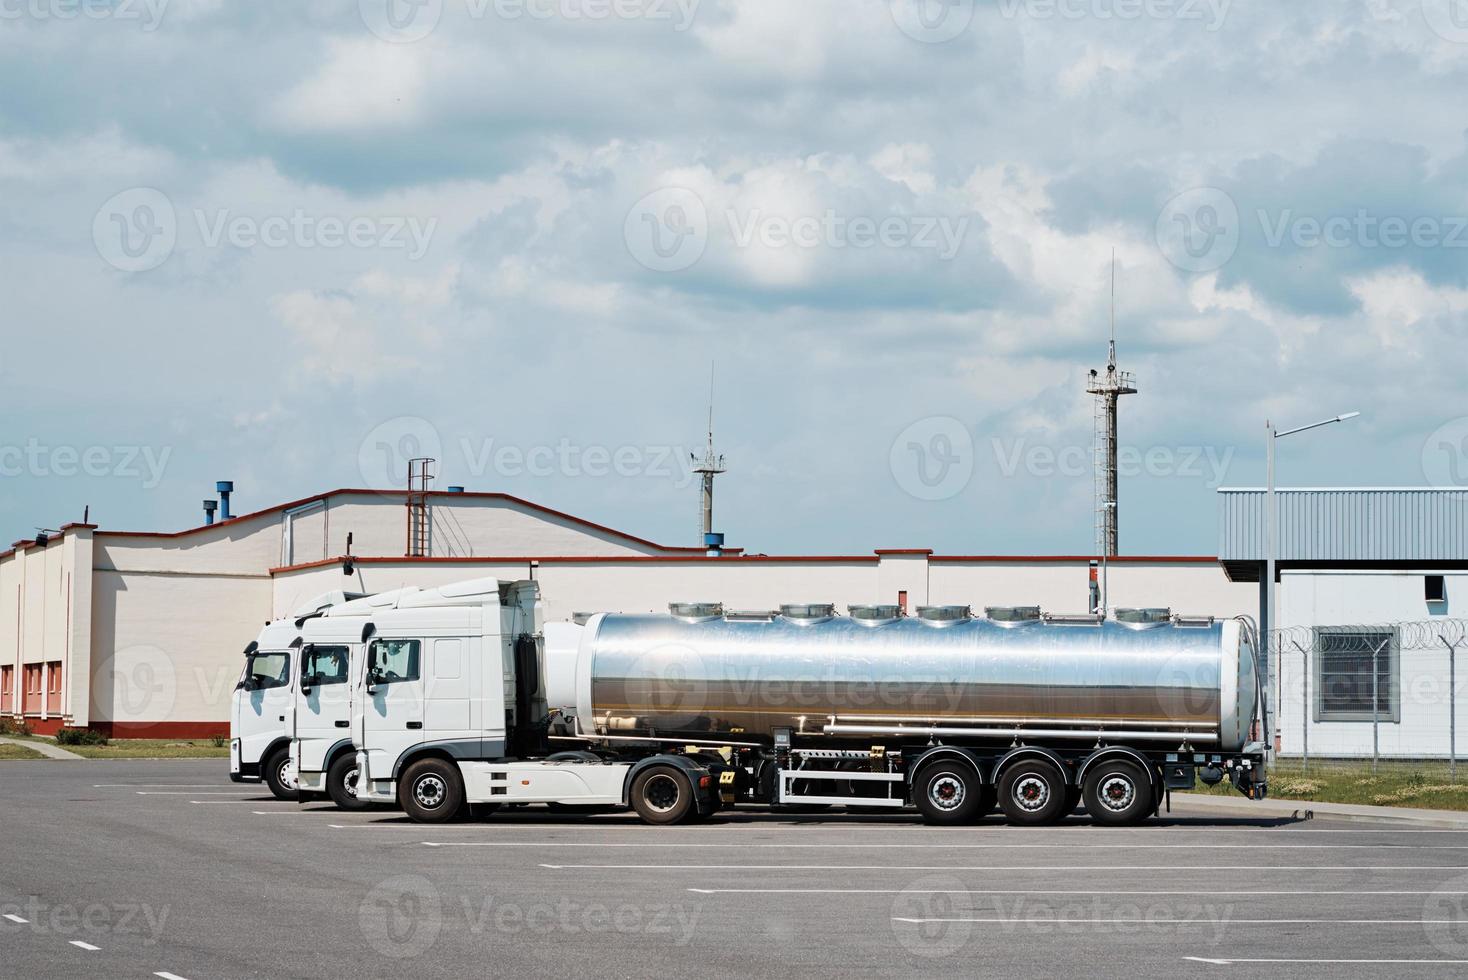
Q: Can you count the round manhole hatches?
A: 6